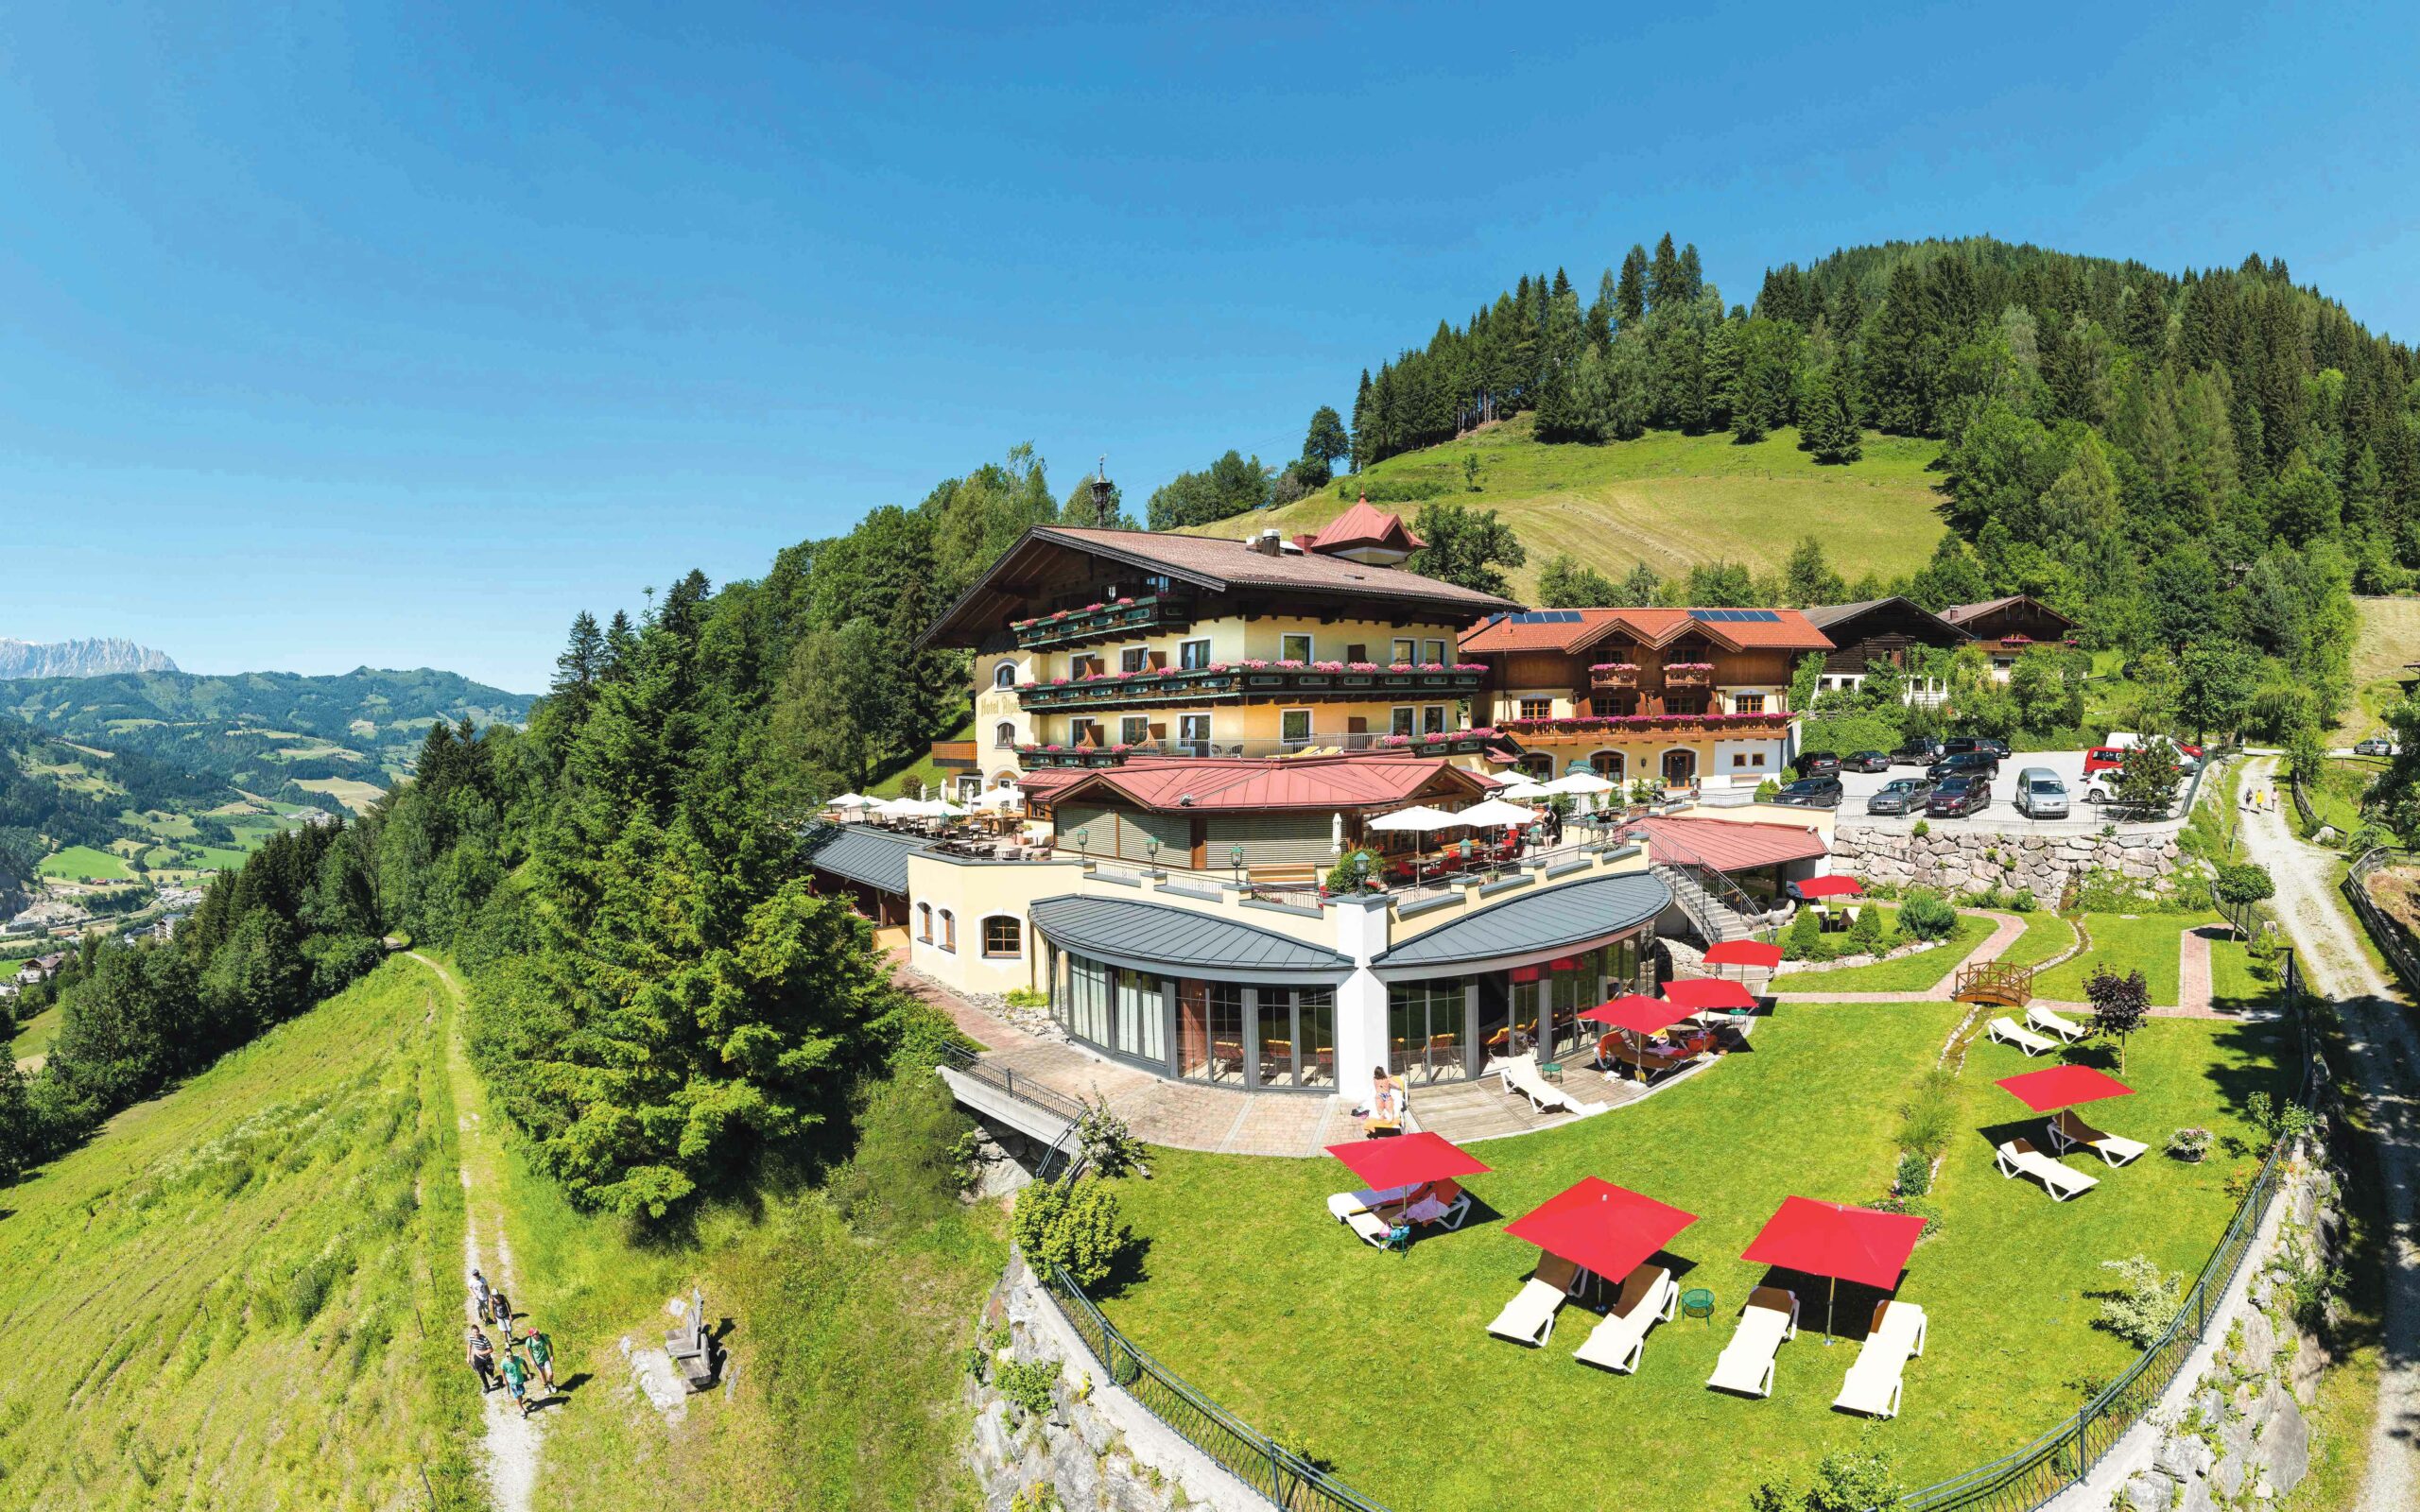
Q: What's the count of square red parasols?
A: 8